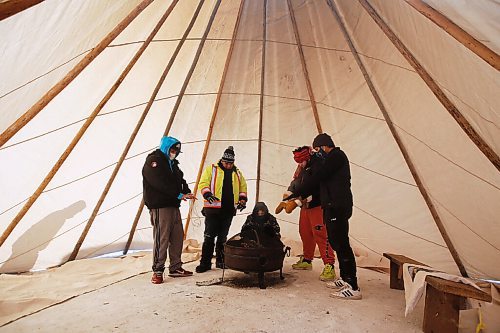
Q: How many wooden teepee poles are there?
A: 11